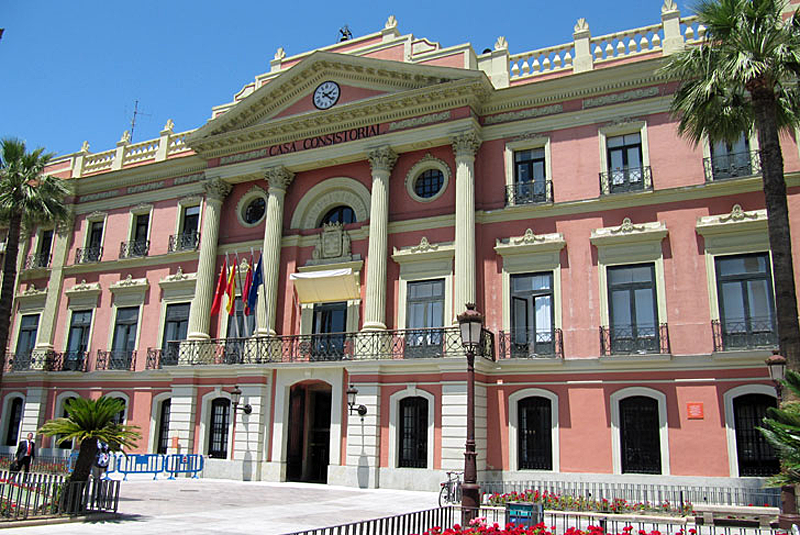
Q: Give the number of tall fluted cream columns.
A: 4